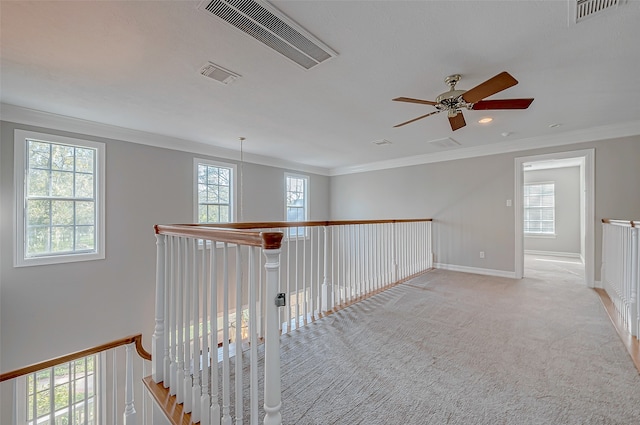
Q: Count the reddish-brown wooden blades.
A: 5